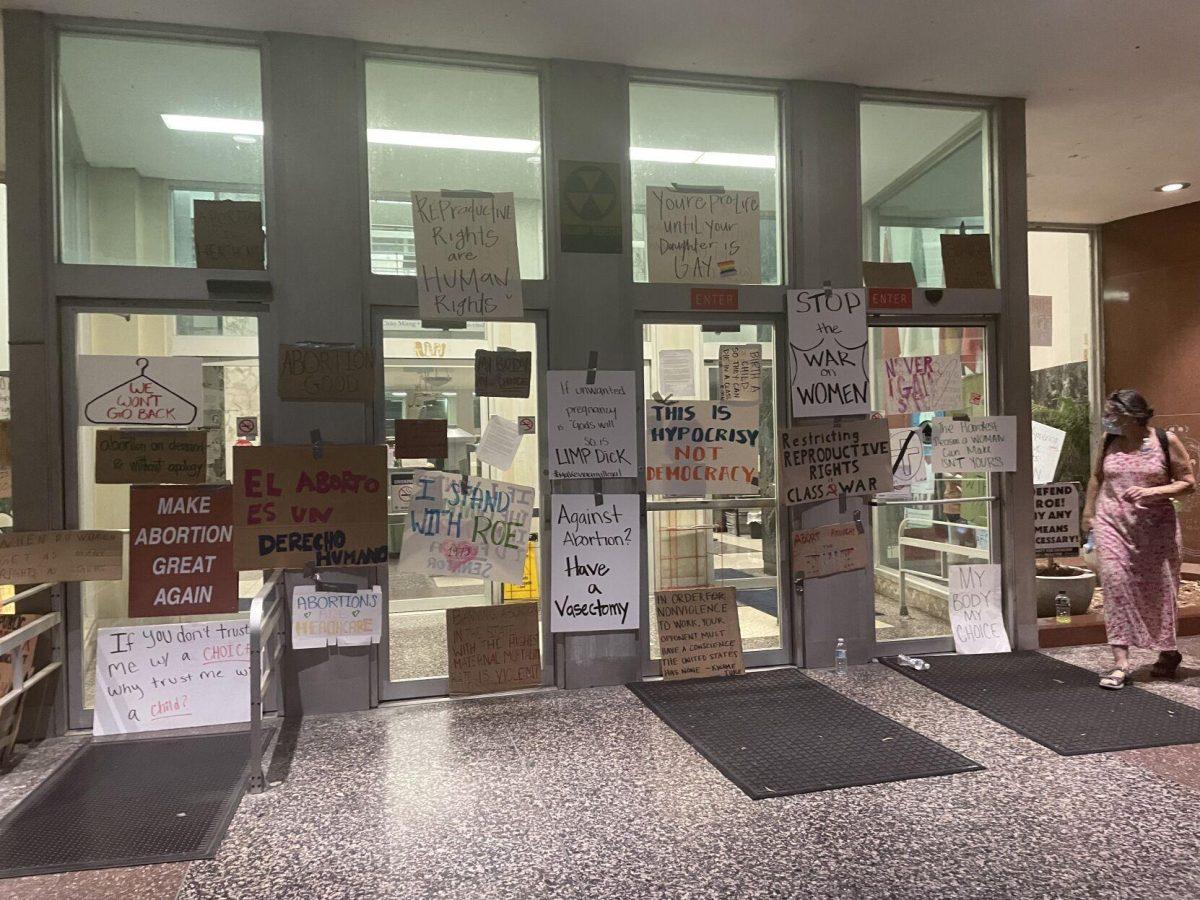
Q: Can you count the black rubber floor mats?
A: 3